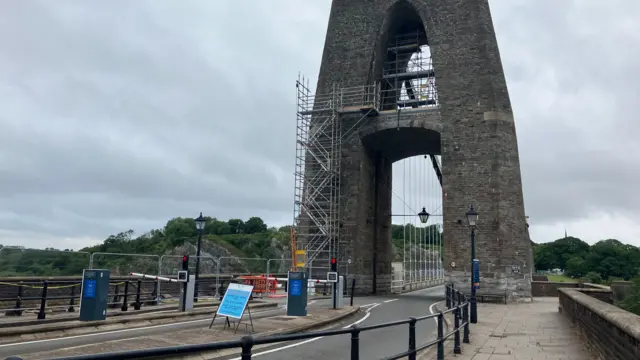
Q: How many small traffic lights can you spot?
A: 2